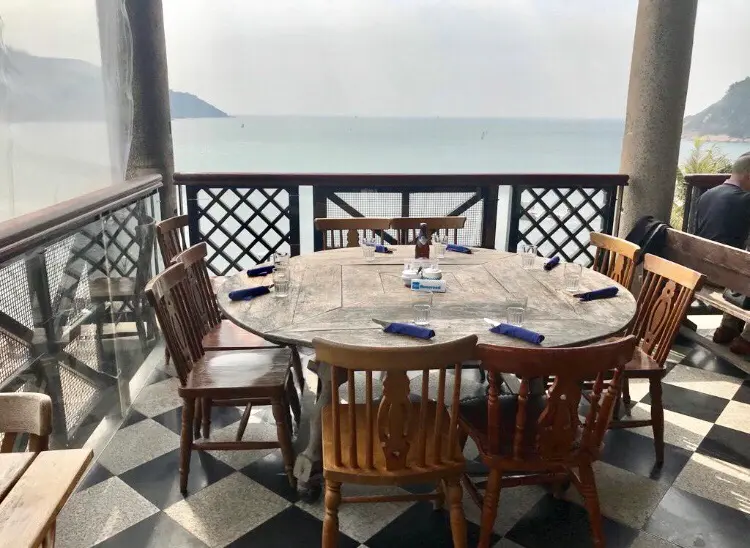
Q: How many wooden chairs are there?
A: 10